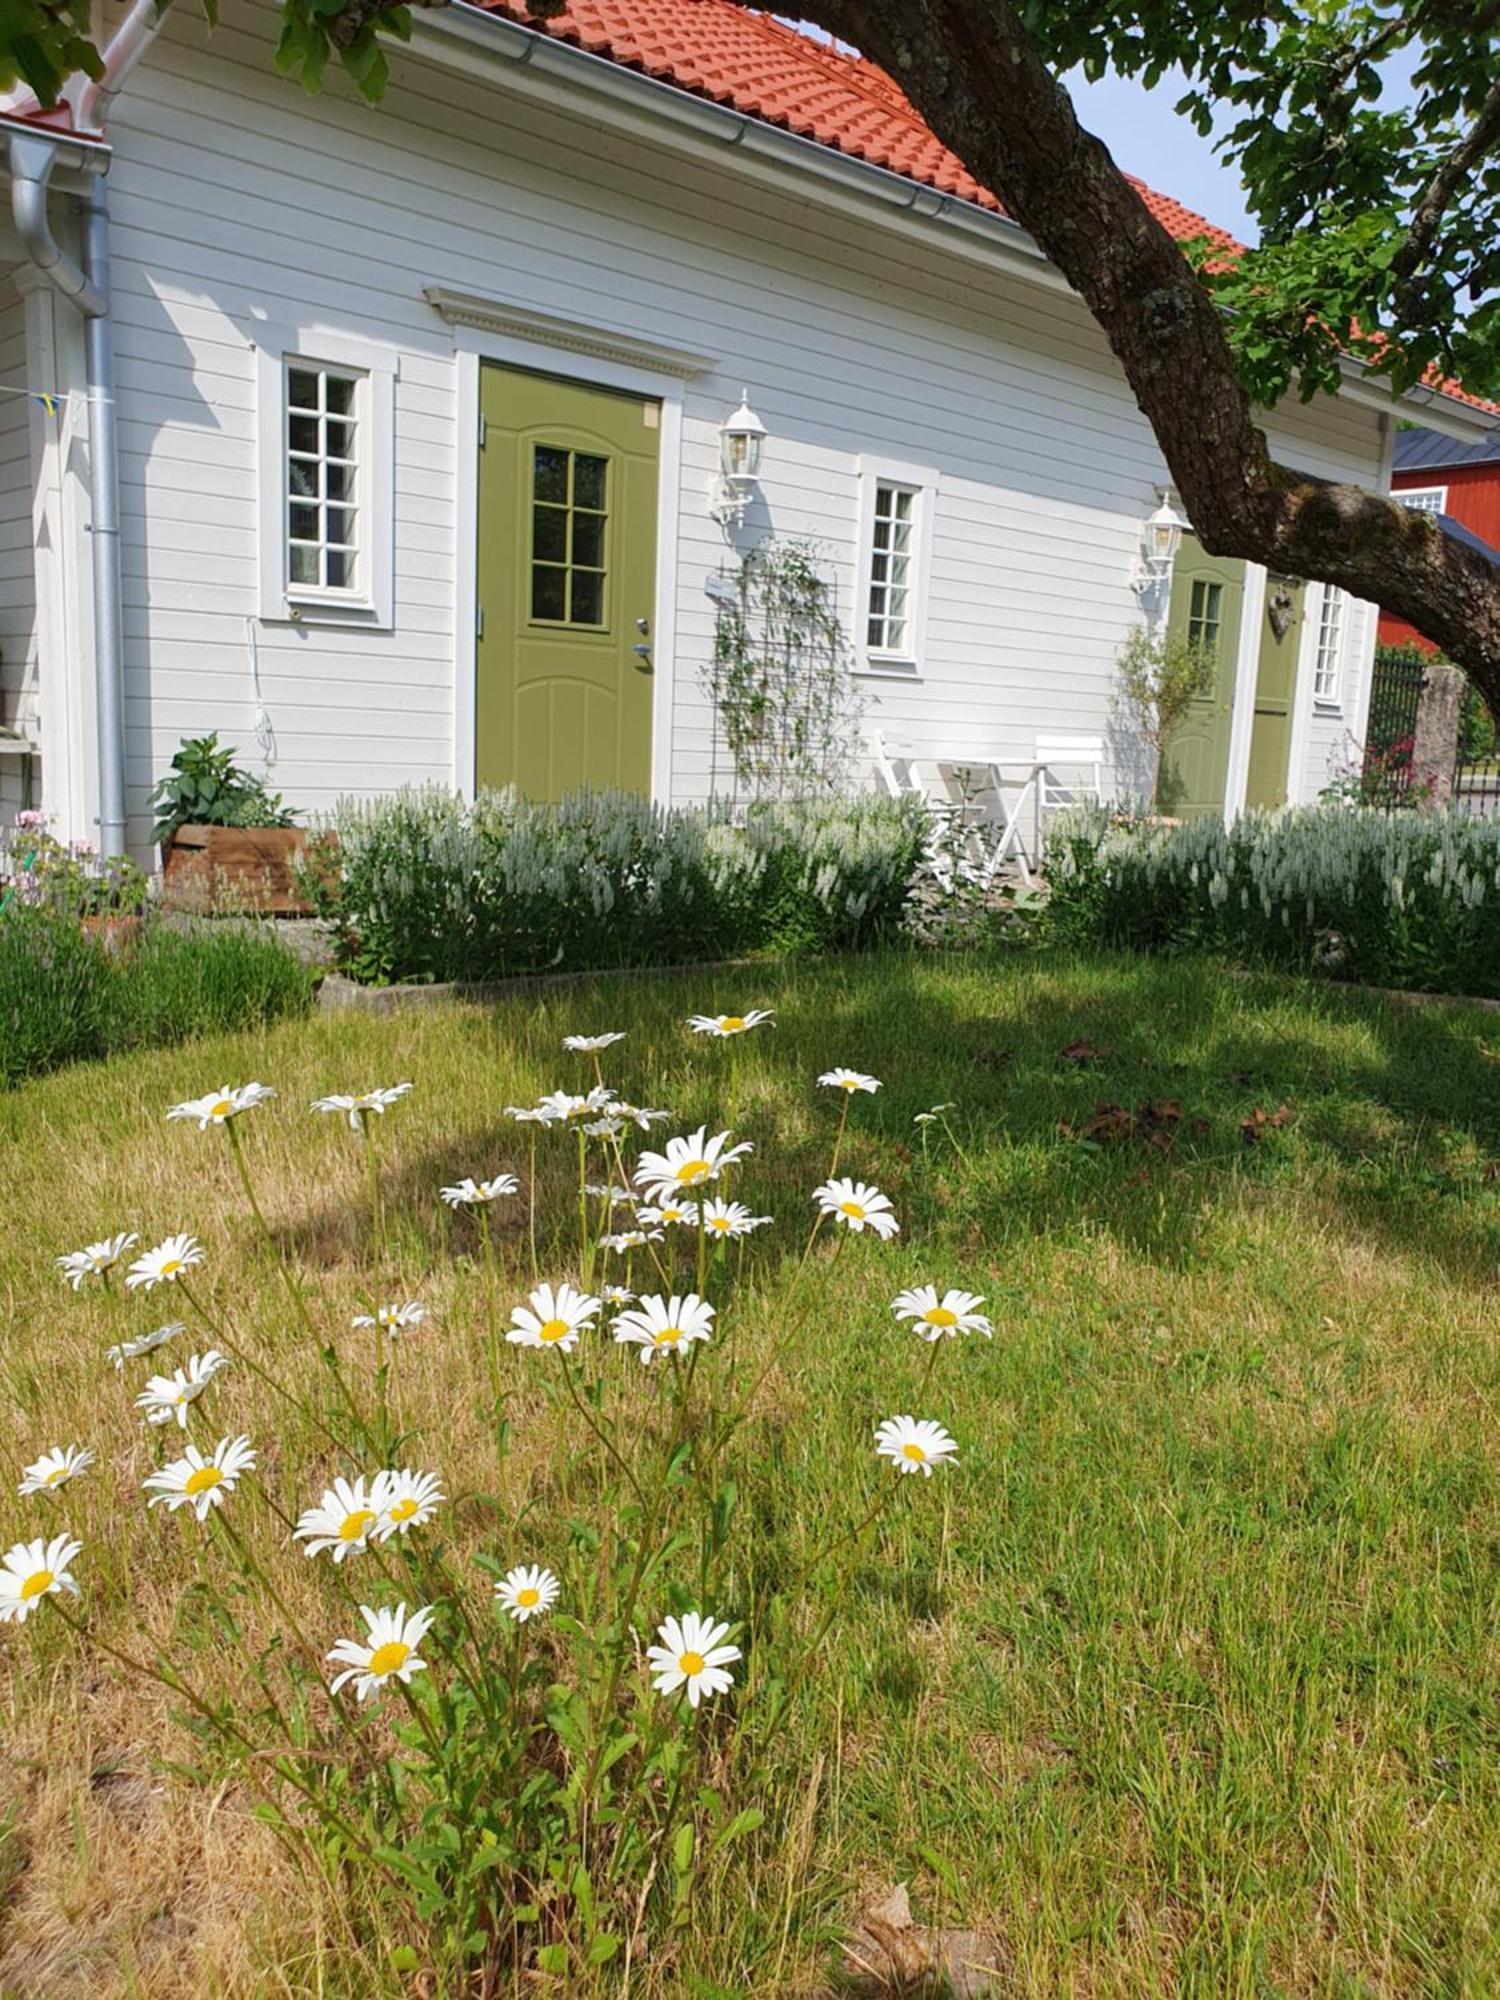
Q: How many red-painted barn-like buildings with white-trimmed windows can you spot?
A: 1